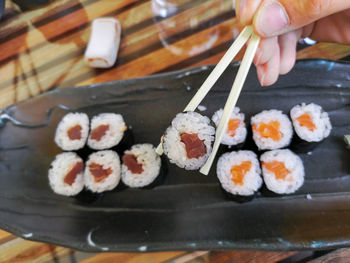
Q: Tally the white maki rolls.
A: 11